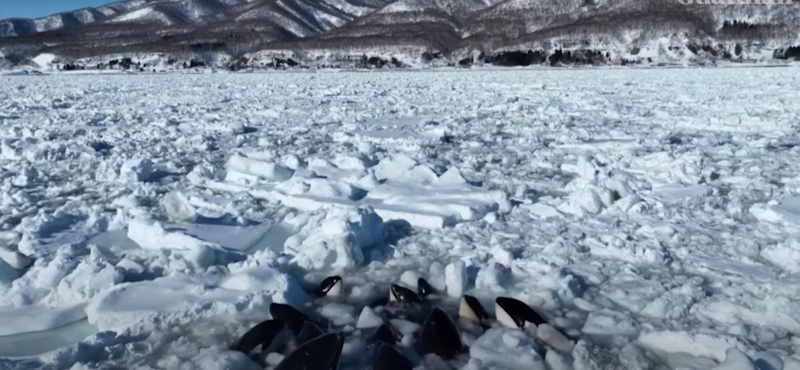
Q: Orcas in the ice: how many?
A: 12